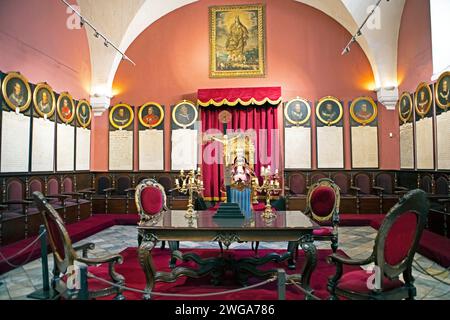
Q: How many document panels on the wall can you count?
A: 13